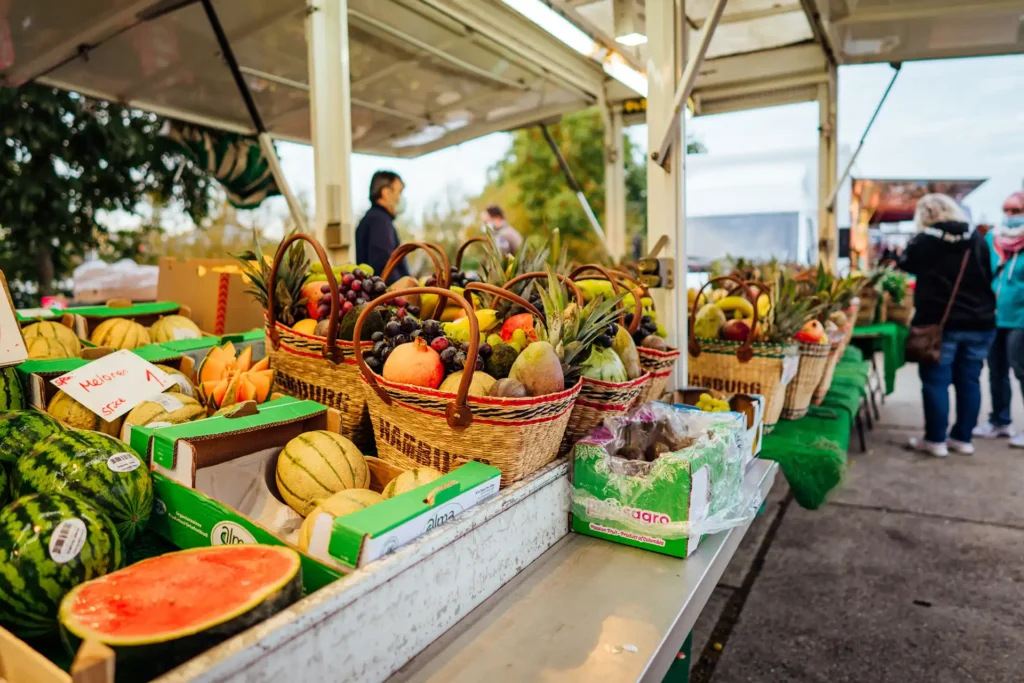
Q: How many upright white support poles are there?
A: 4